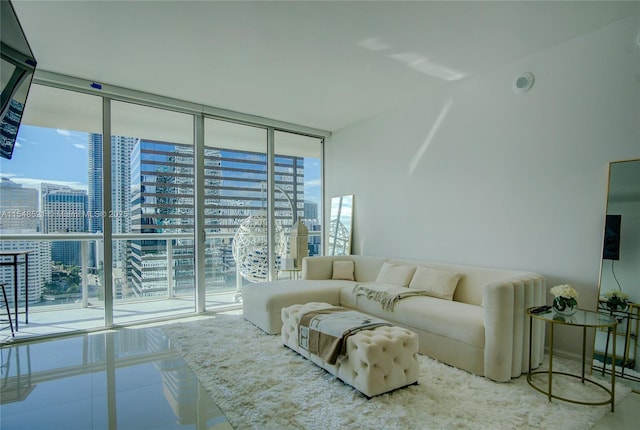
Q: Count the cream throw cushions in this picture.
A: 3